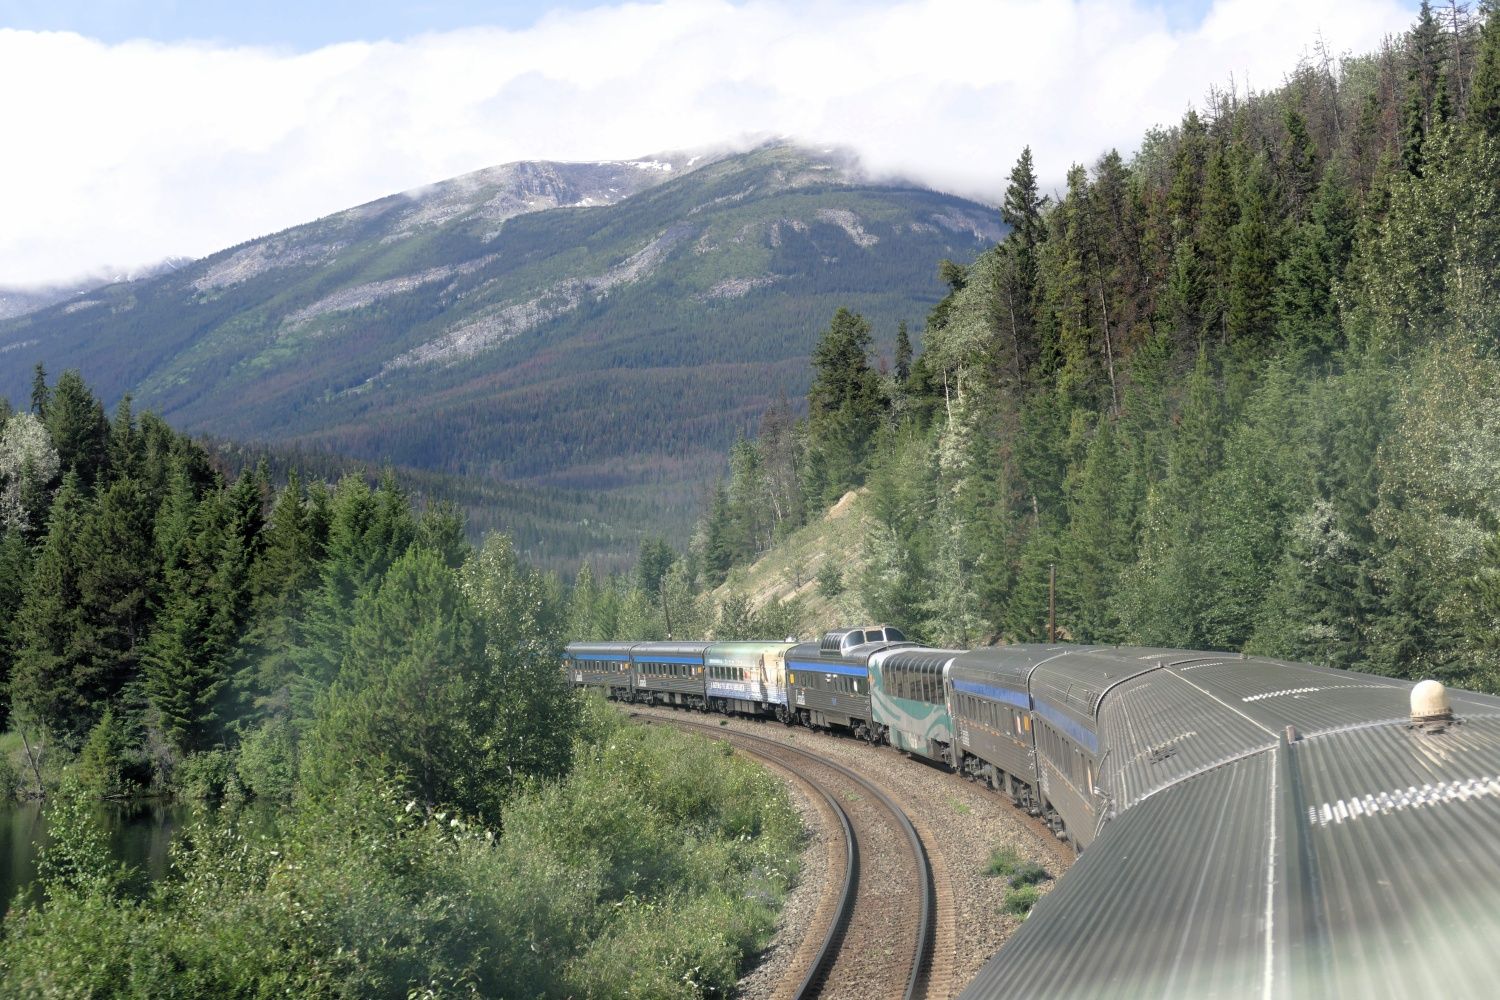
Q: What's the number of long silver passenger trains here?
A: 1